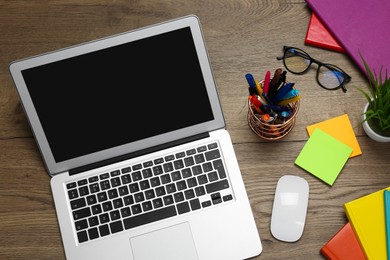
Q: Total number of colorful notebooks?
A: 5